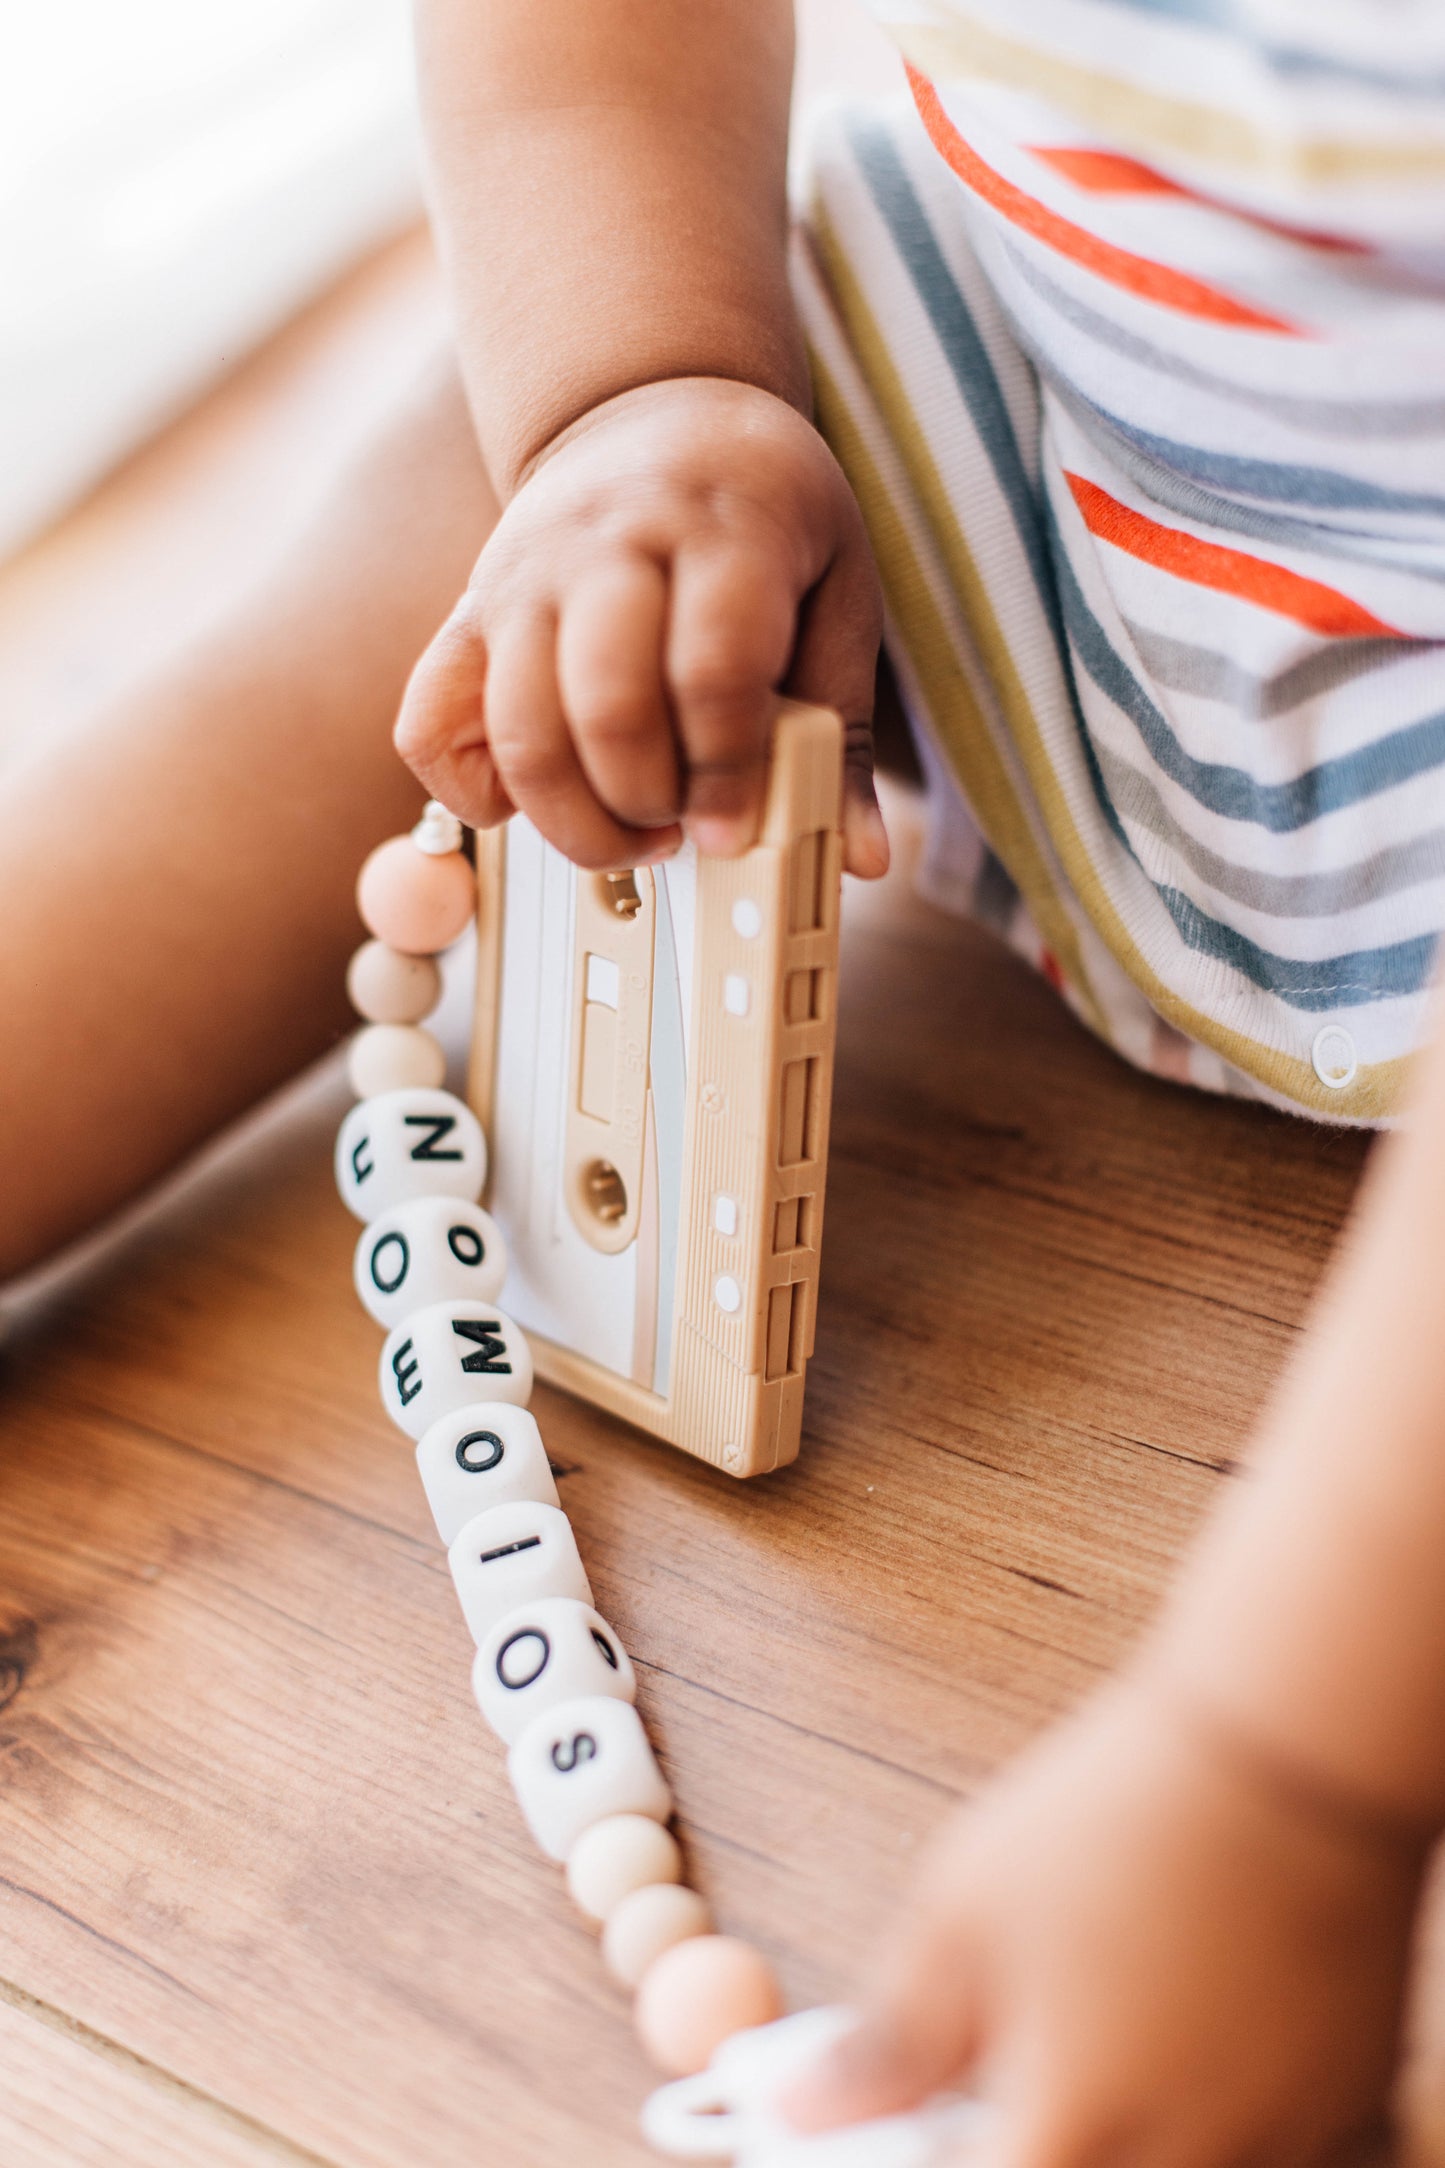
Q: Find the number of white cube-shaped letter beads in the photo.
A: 7